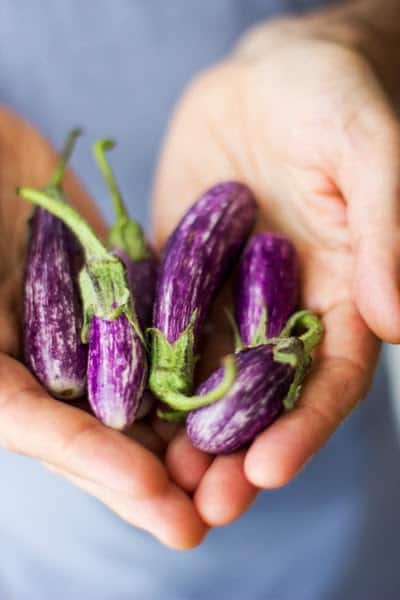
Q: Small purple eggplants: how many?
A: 6